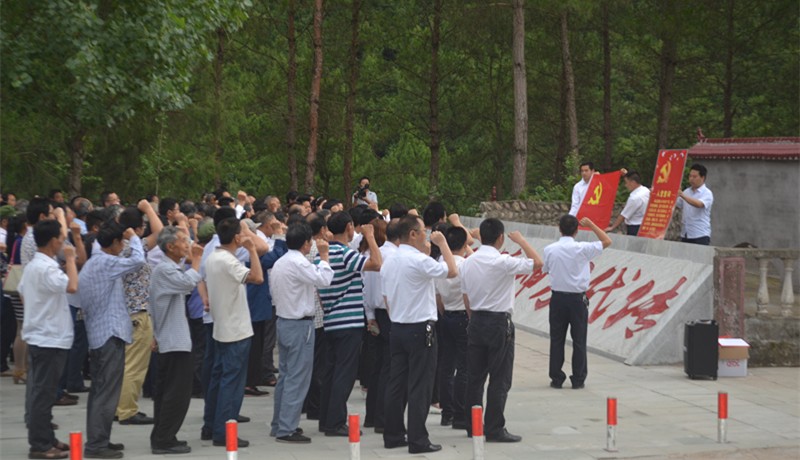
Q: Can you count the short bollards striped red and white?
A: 6